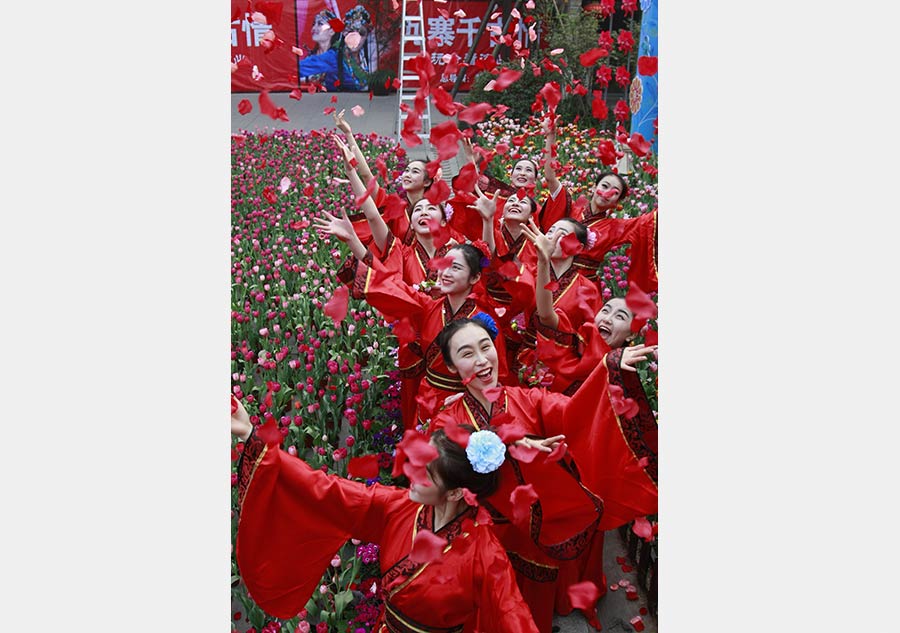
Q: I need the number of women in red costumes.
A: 10